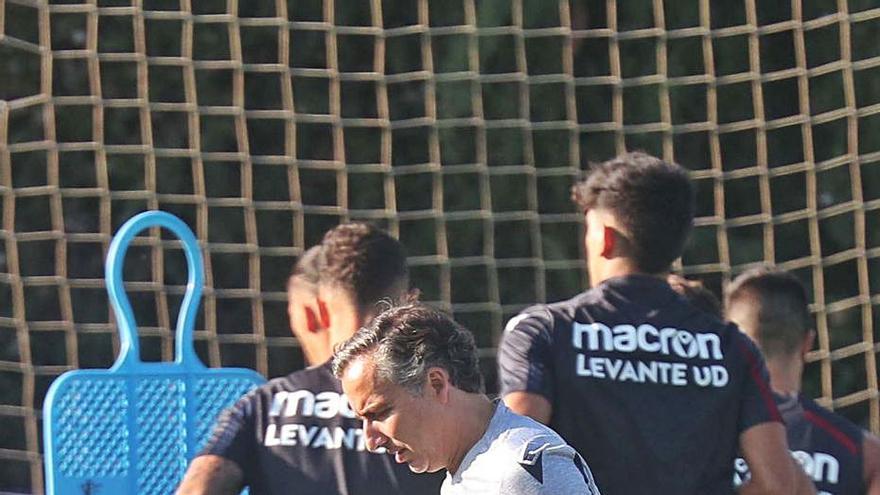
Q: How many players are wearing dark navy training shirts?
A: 3